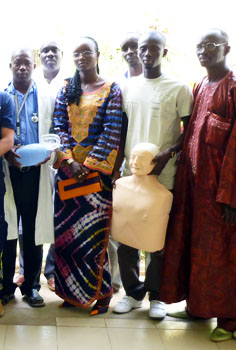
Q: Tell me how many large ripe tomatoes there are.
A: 0